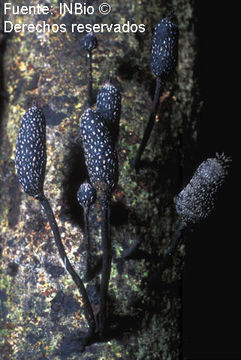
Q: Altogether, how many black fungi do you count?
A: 7